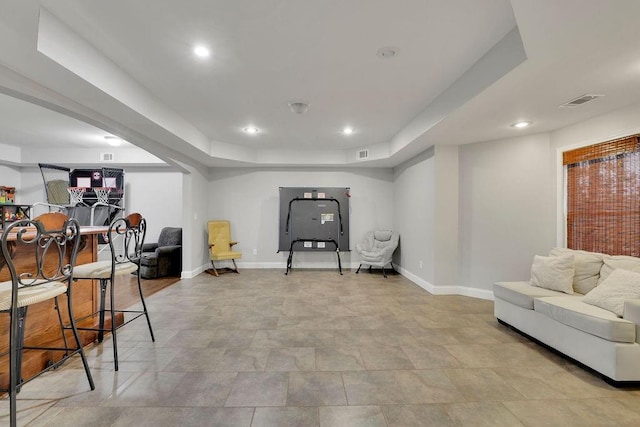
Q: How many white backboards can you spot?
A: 2